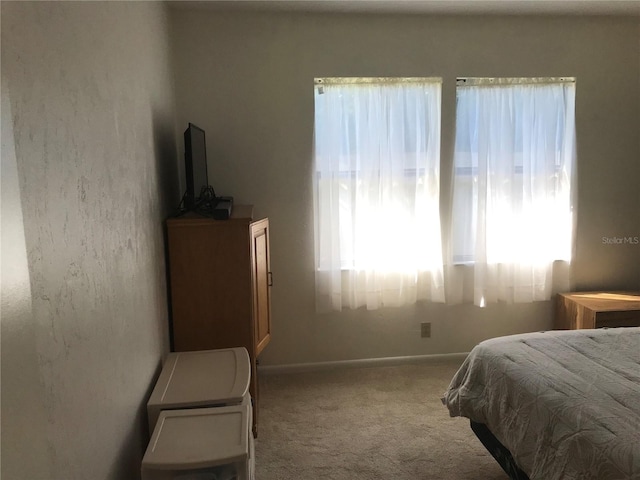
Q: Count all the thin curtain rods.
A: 2